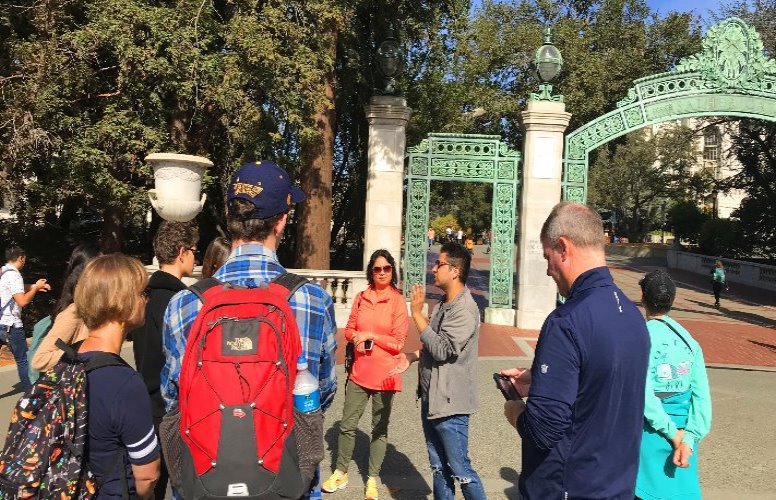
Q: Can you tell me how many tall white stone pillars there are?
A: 2